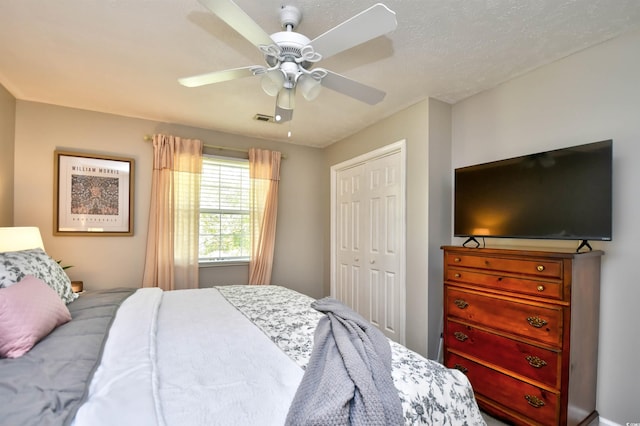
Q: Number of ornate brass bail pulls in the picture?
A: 6